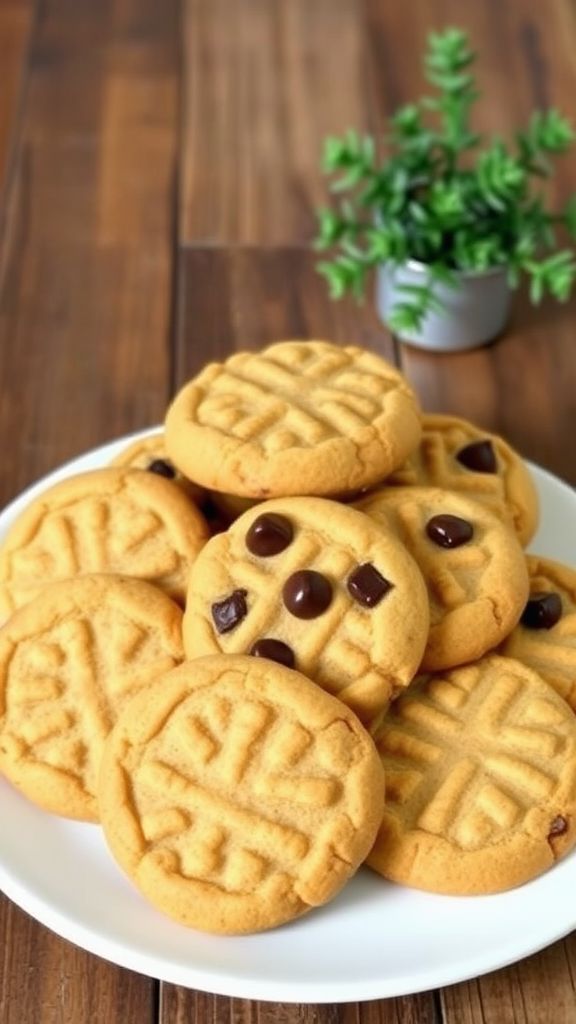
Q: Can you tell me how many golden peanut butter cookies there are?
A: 10